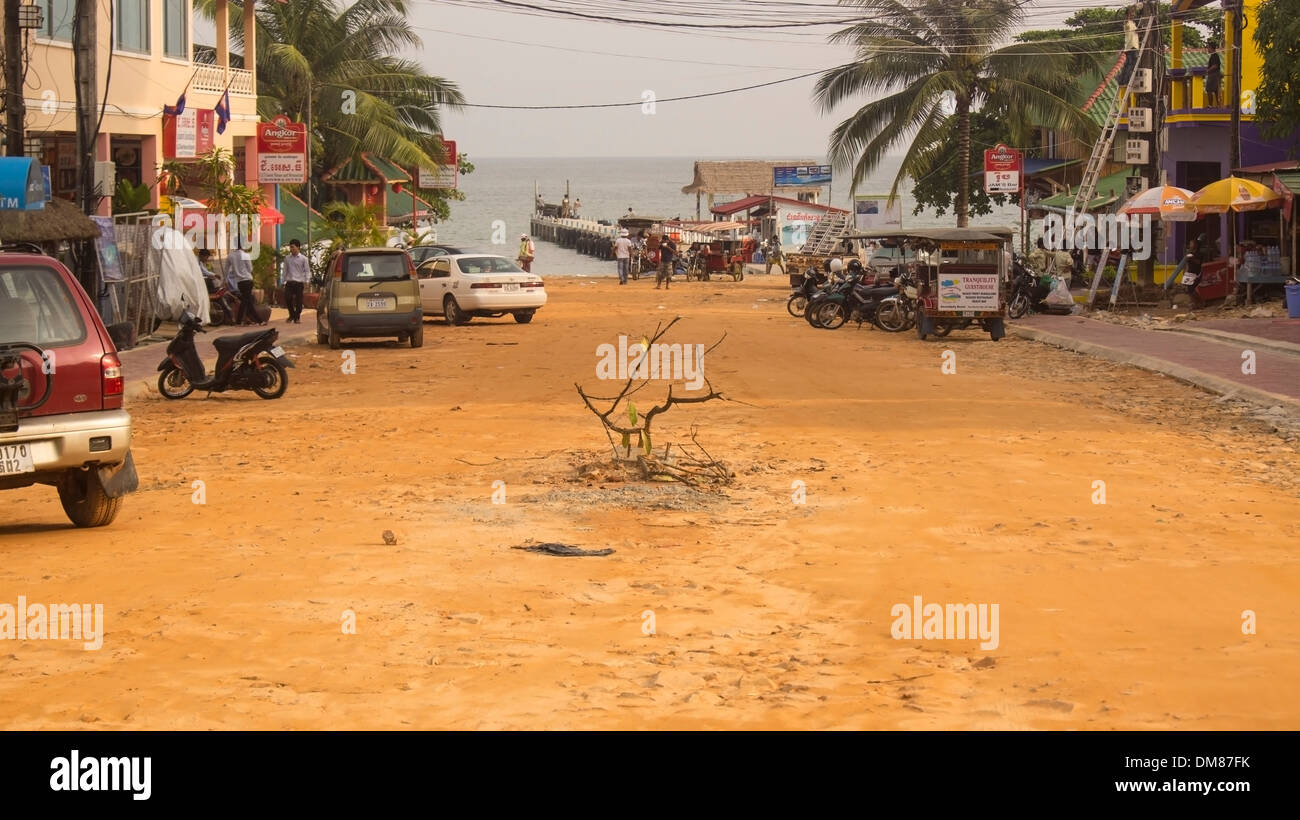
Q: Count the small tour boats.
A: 0